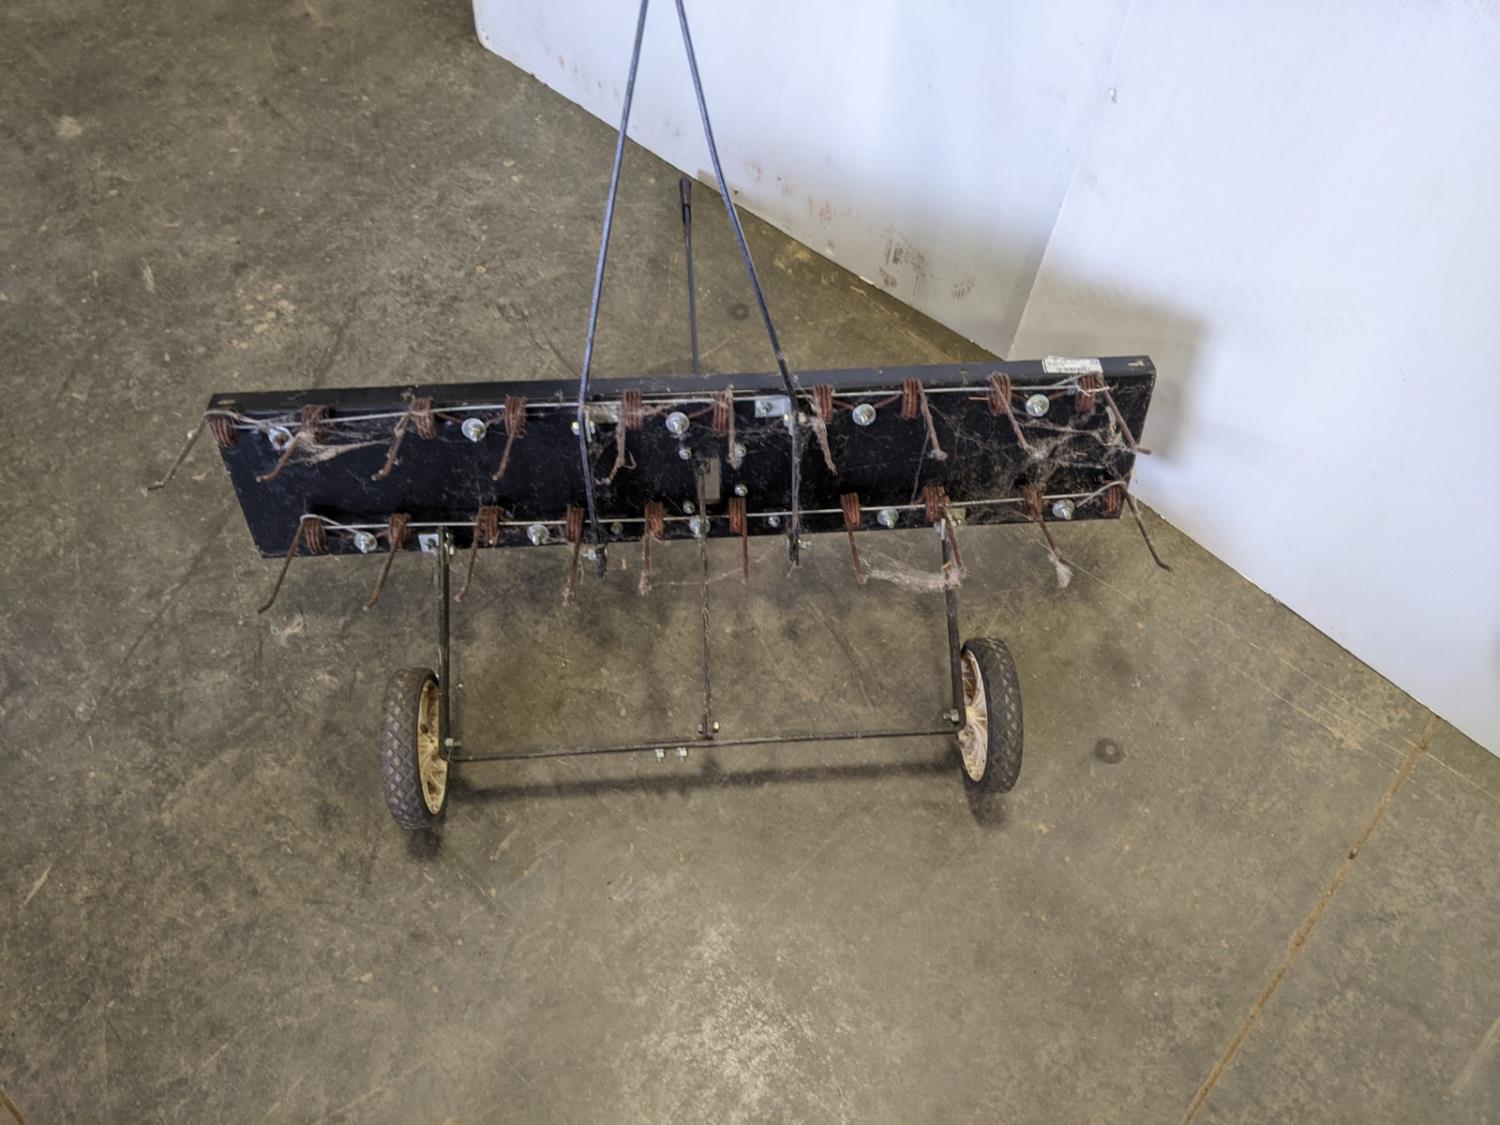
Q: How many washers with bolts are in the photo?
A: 10